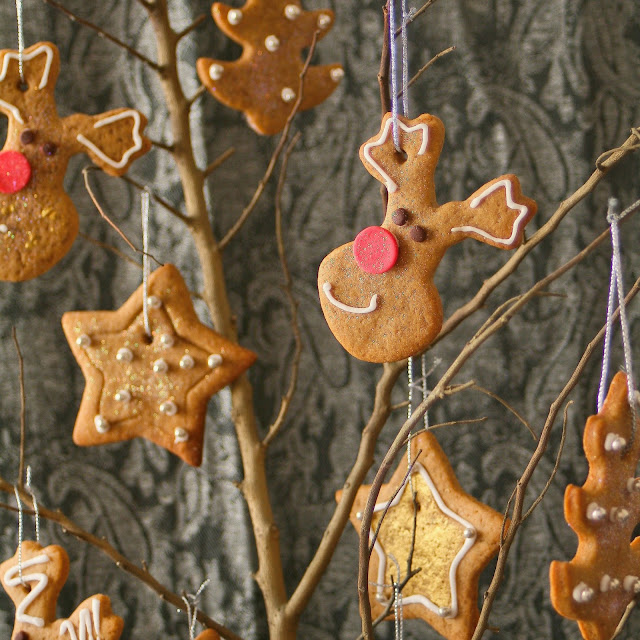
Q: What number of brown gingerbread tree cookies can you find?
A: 2